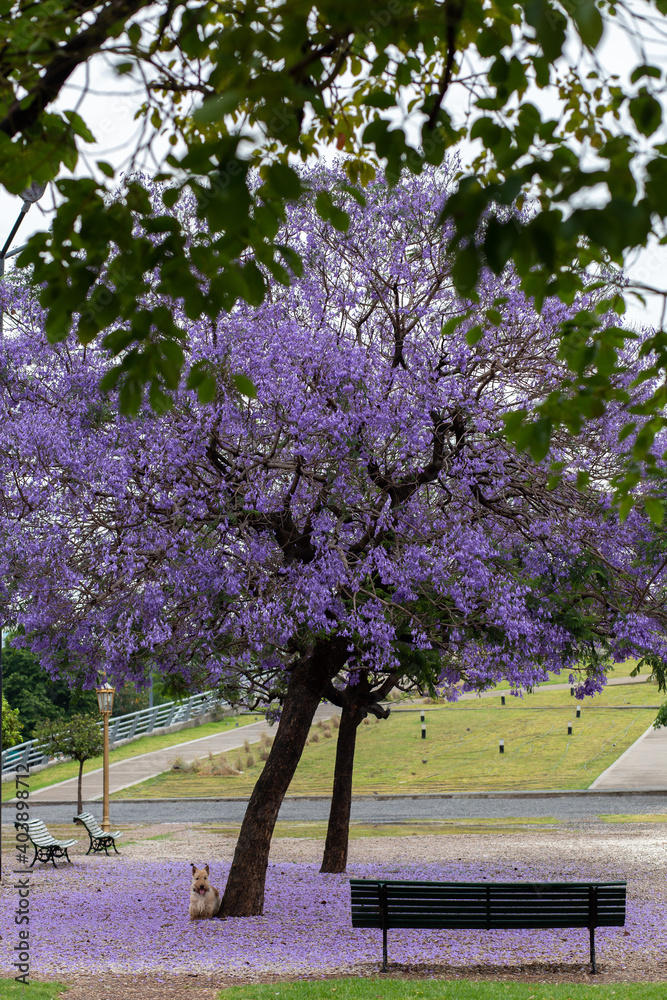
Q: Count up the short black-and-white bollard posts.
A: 7